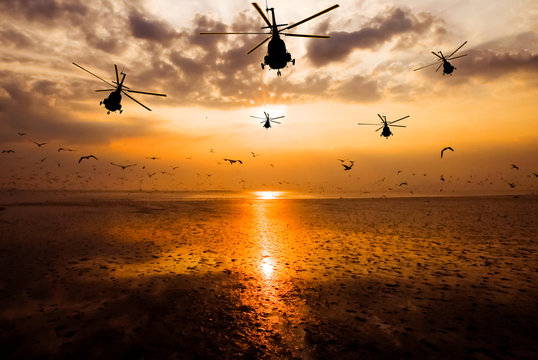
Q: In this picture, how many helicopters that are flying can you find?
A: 5